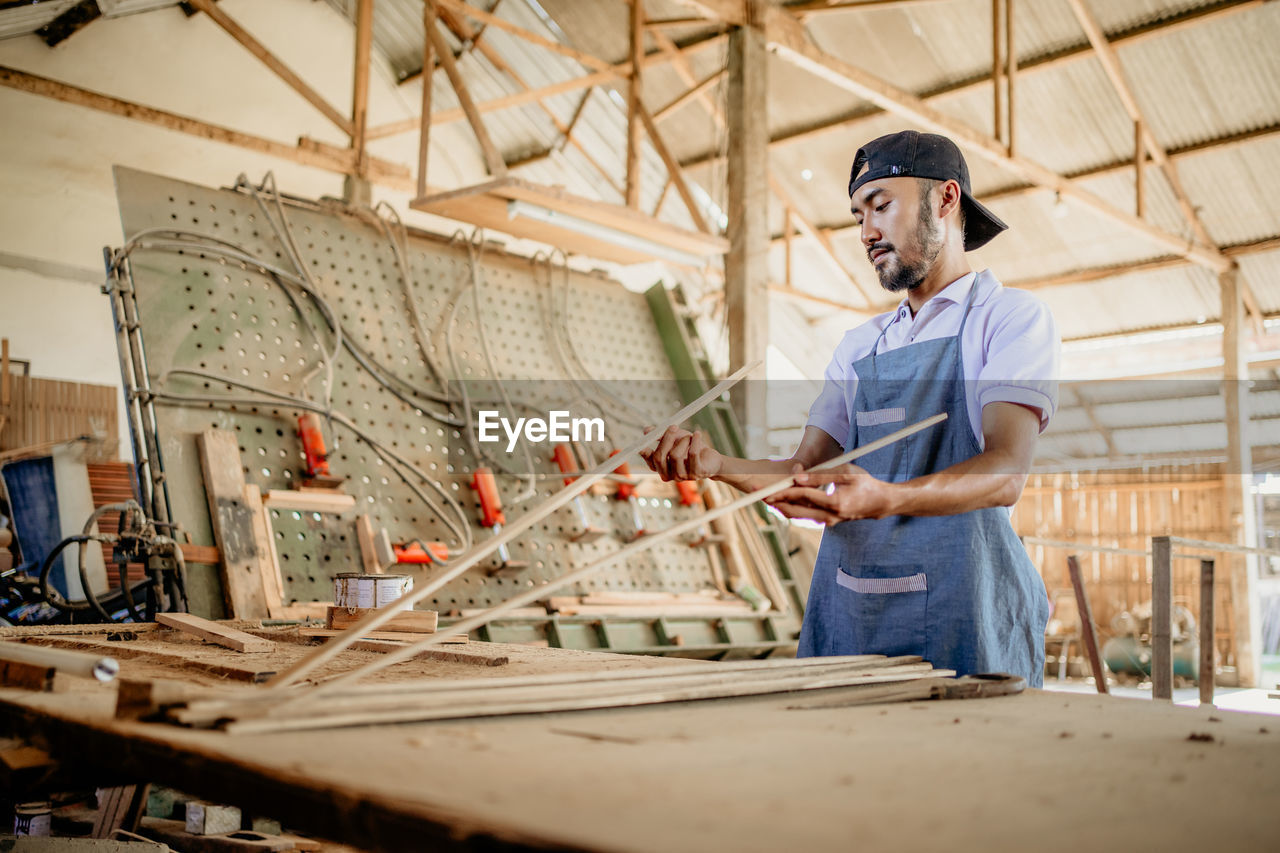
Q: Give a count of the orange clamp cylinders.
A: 6